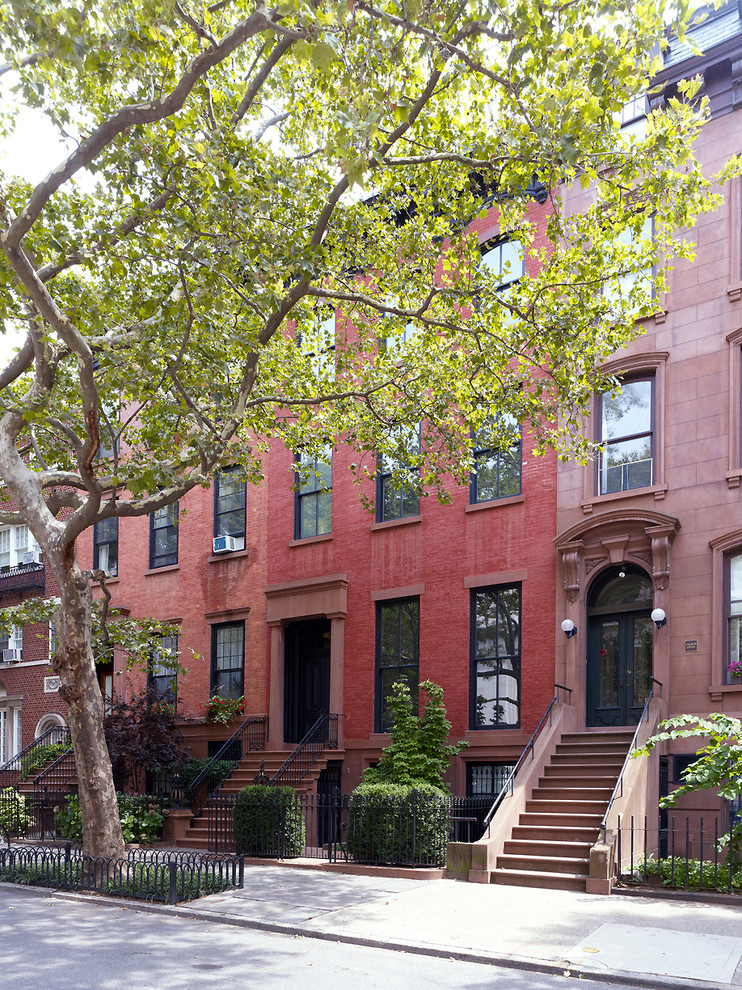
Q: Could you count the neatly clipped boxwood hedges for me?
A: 2